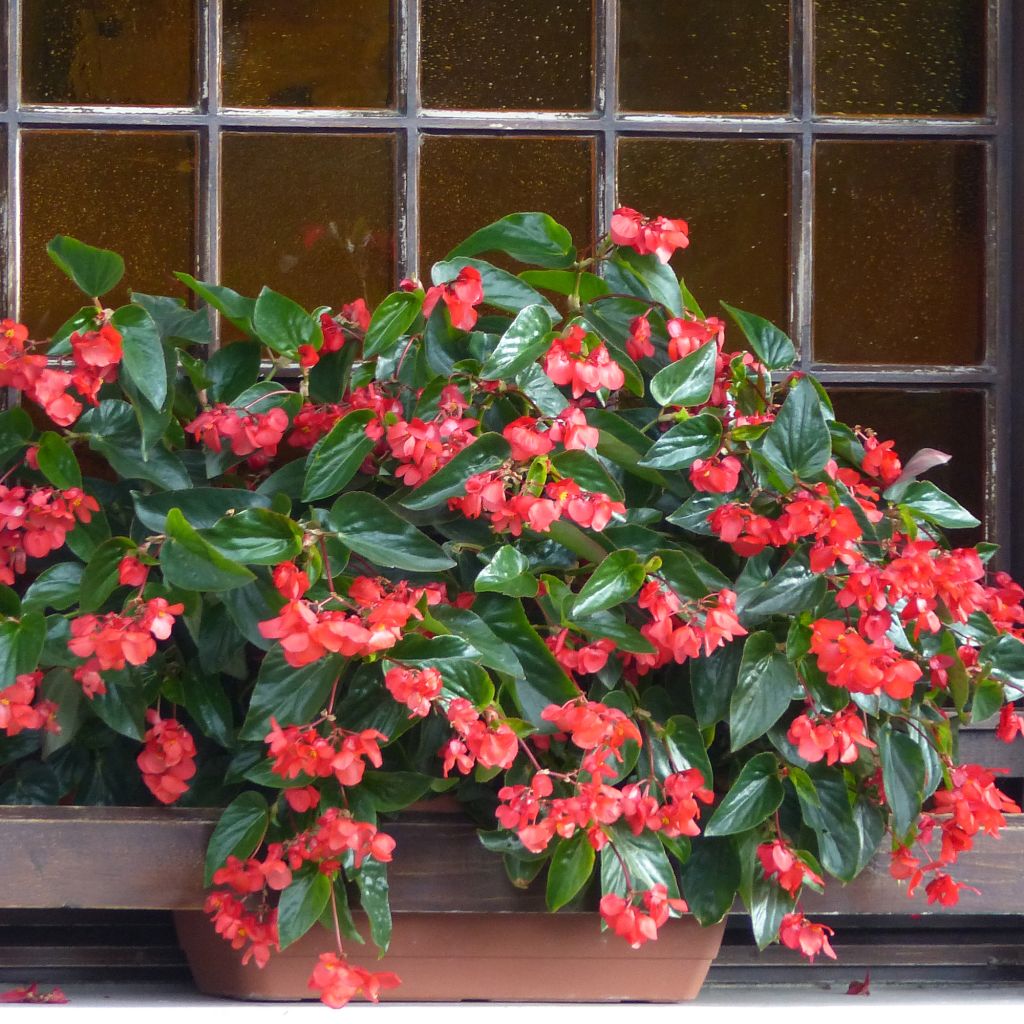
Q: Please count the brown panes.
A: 11